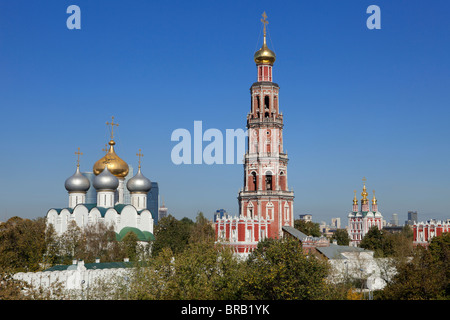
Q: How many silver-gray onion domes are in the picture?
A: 3